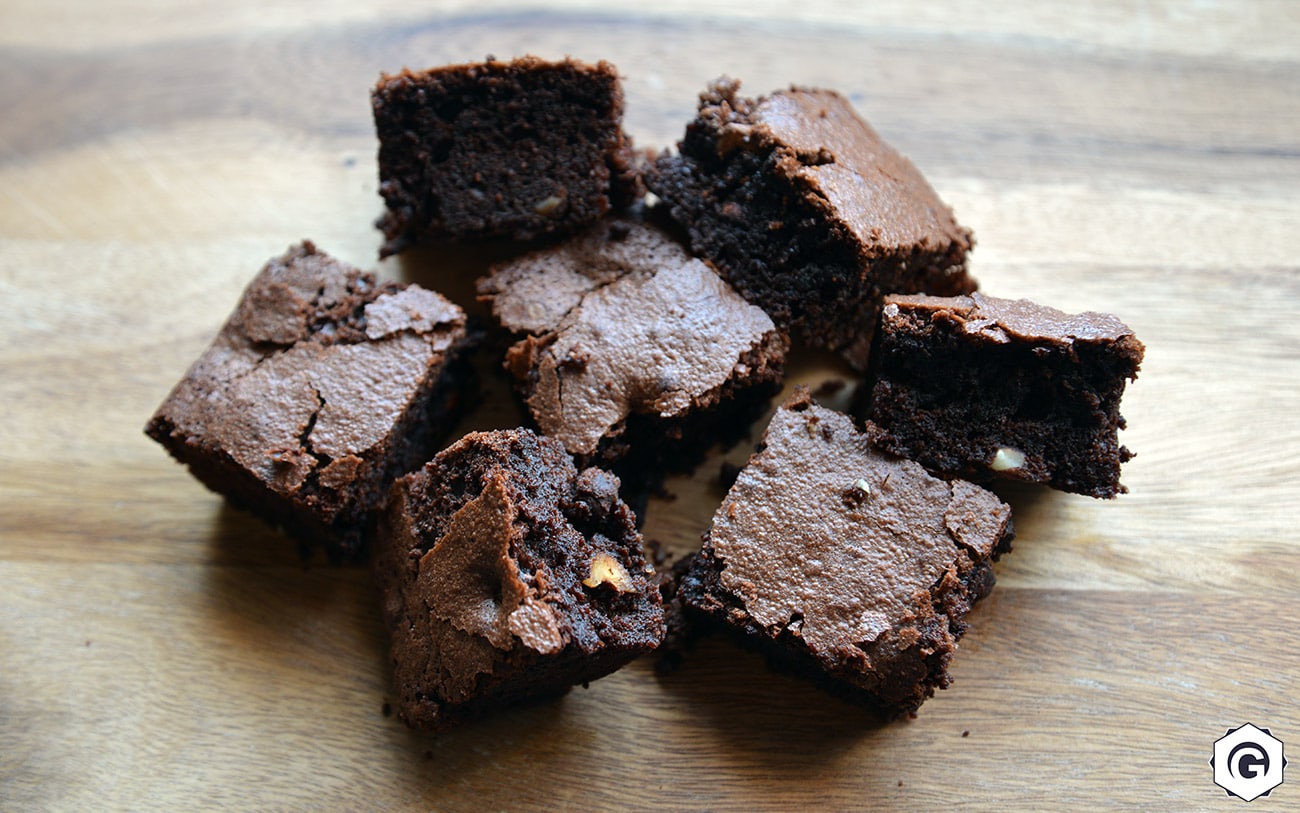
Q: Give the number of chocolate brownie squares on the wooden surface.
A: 7